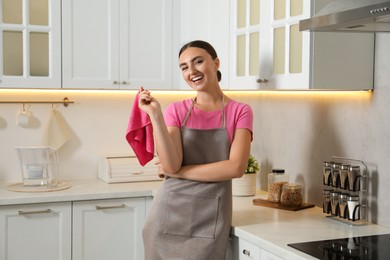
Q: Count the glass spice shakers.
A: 8